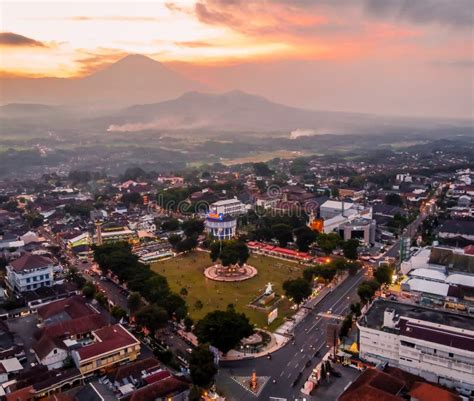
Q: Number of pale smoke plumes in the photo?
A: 2